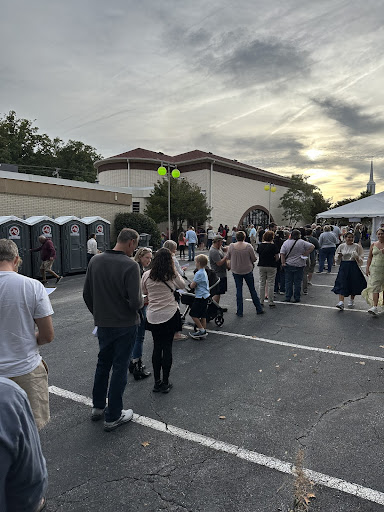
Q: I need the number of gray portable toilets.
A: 4